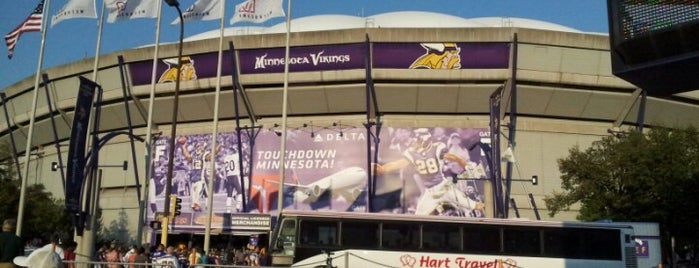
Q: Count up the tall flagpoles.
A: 5